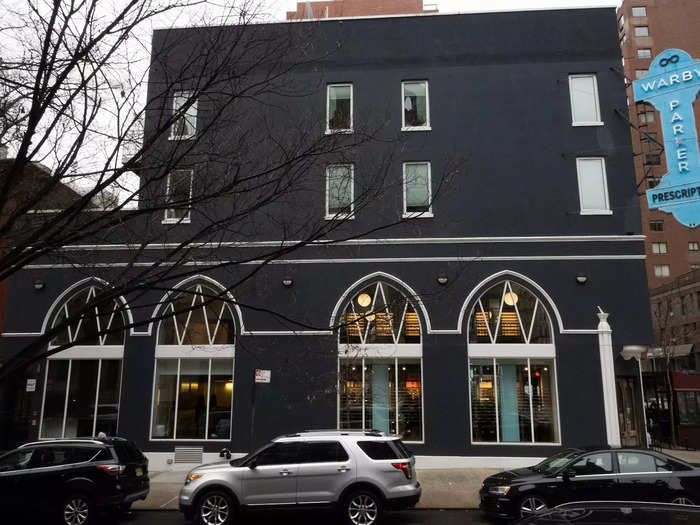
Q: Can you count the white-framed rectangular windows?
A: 8